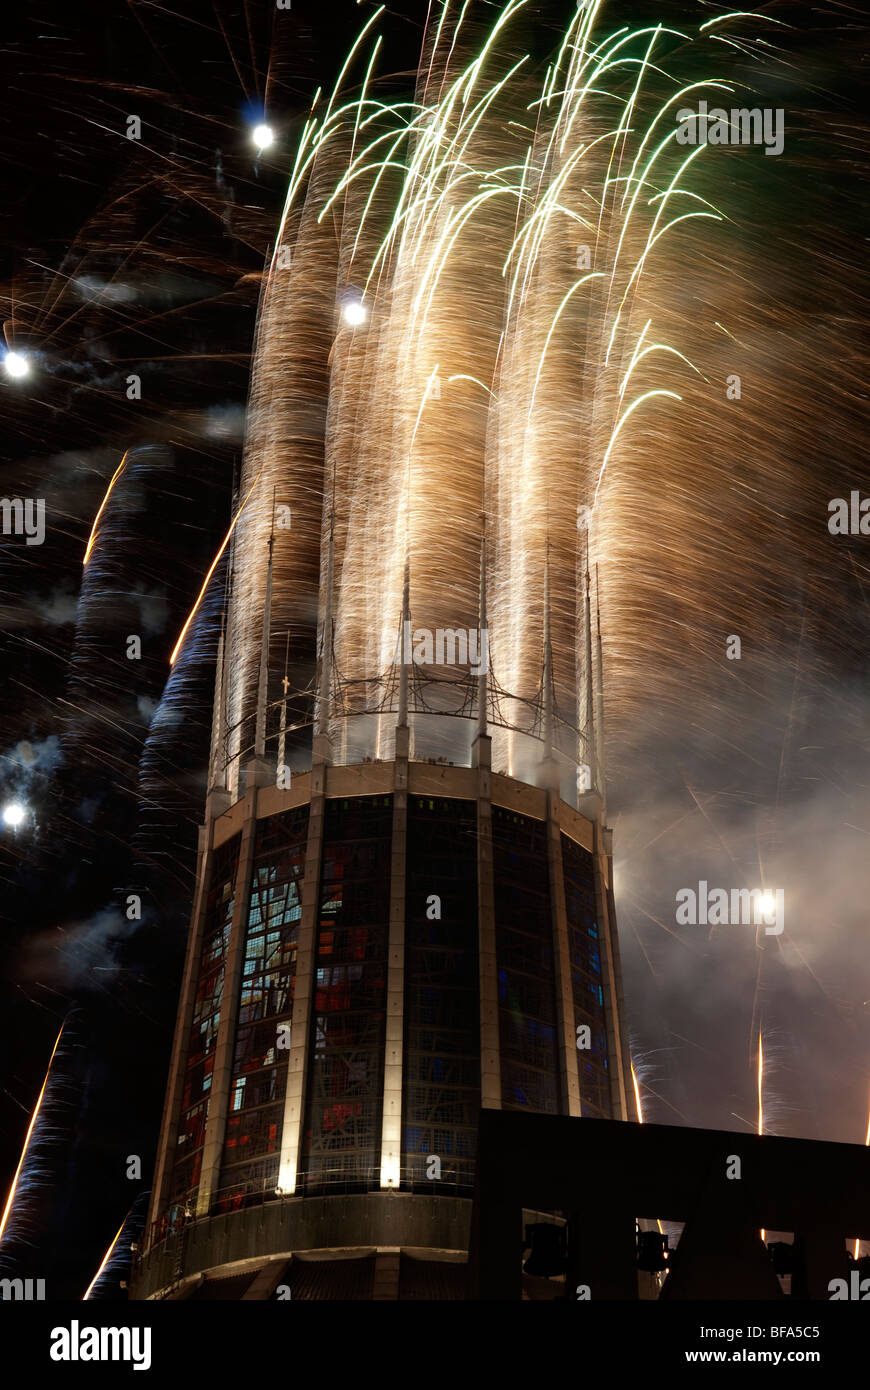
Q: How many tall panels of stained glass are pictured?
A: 6